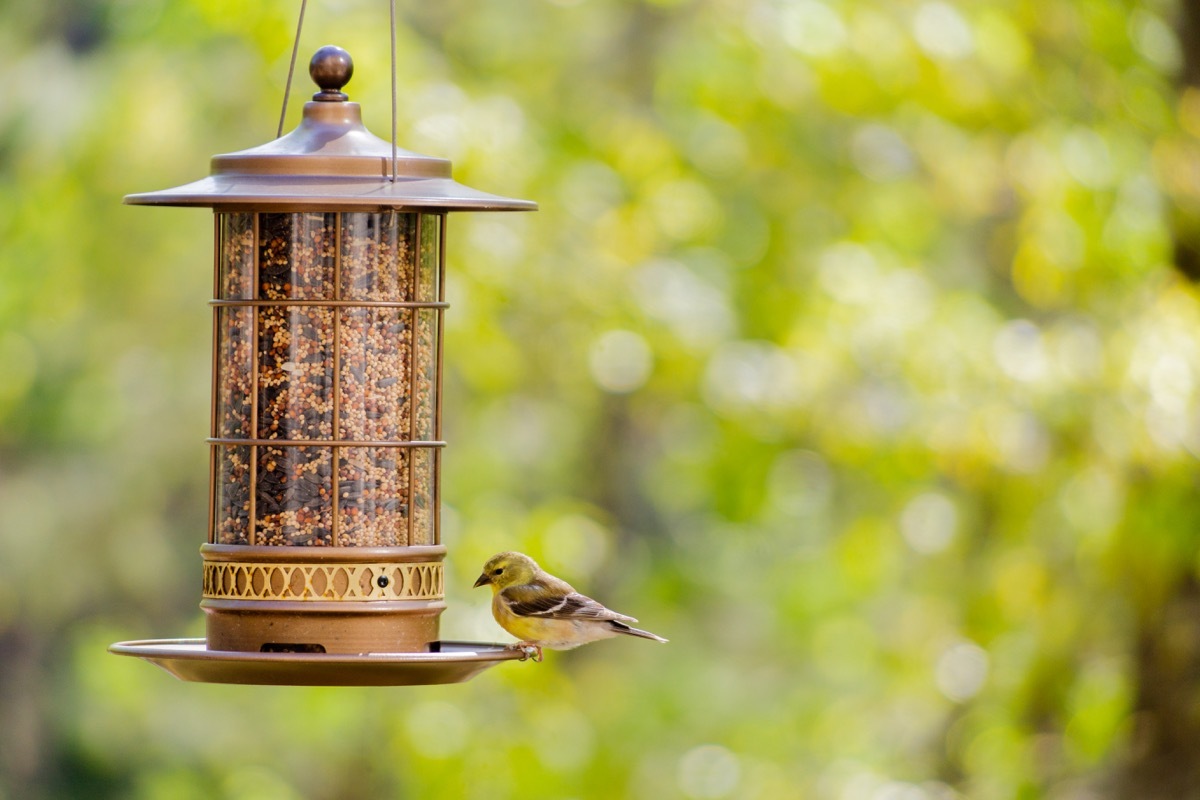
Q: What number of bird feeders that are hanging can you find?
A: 1